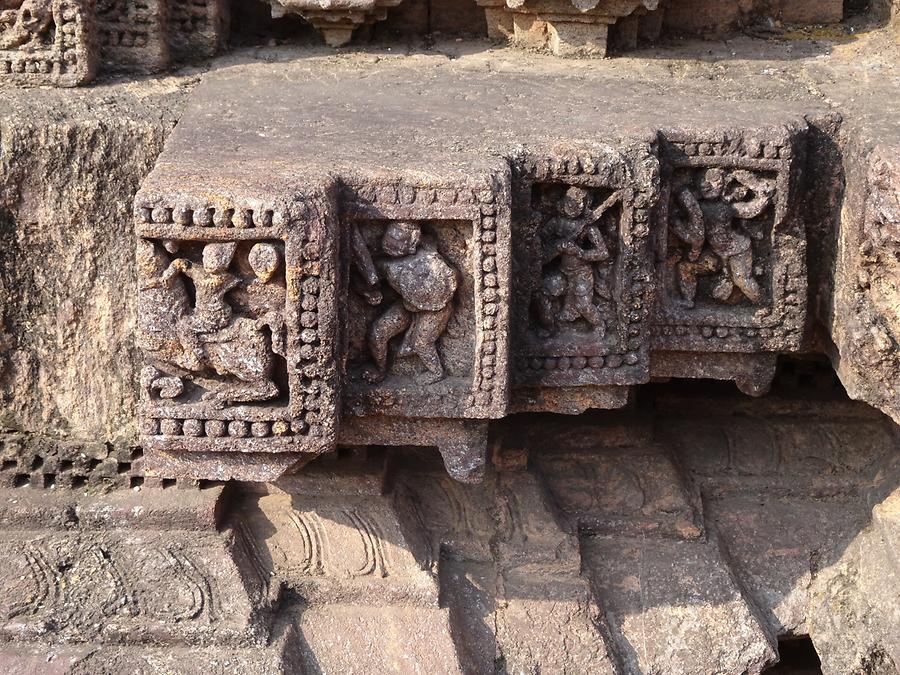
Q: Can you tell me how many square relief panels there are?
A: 4